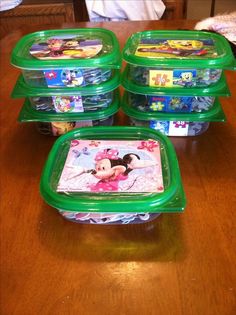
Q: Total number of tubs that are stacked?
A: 6